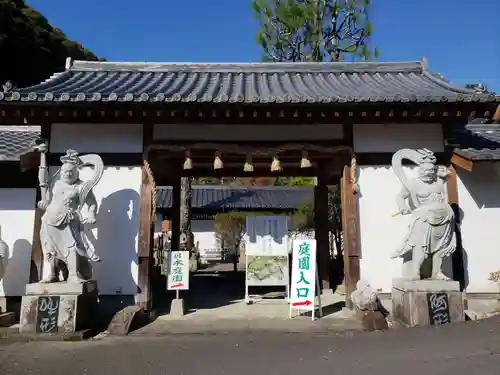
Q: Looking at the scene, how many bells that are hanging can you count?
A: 5